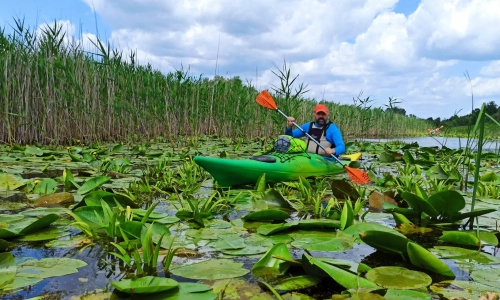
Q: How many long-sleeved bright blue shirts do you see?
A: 1